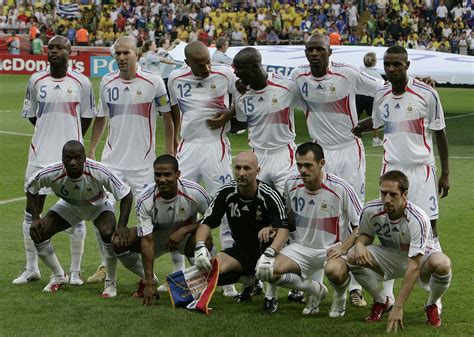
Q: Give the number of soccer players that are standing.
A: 6